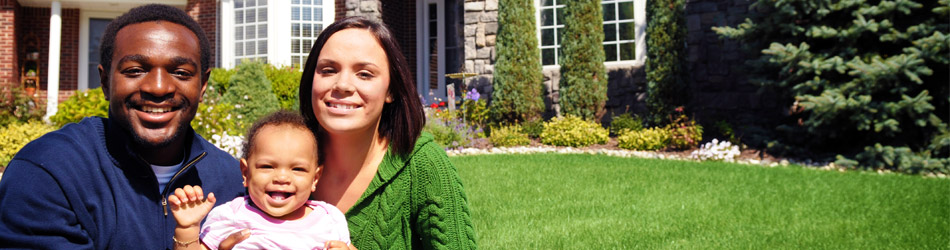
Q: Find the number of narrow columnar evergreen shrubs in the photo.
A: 3